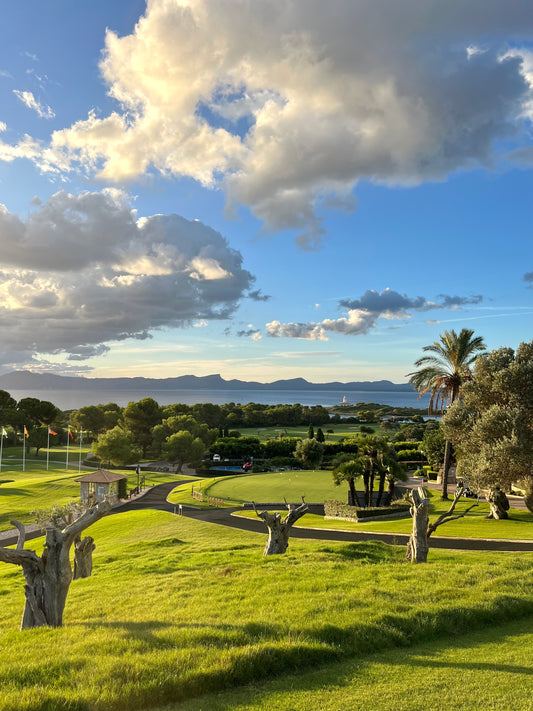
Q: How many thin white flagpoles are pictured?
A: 5